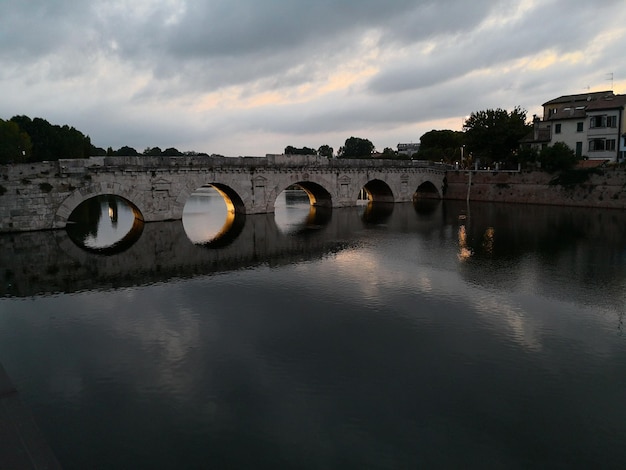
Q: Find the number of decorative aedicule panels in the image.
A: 4